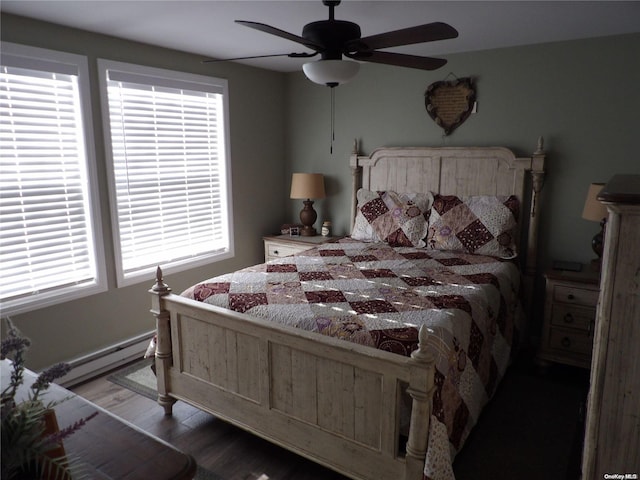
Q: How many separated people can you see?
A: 0